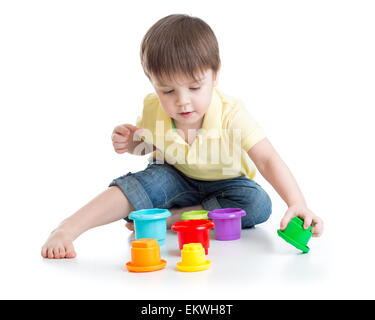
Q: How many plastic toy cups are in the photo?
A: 7